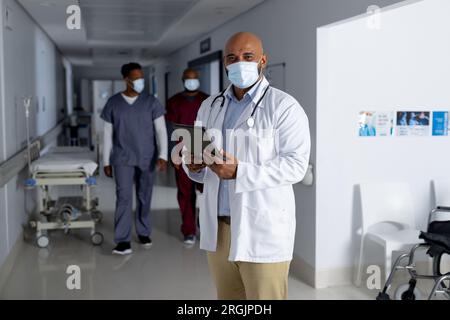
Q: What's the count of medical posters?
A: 3